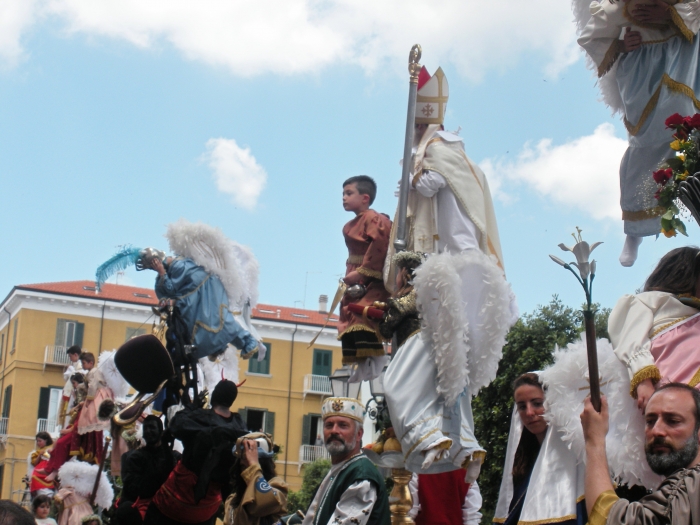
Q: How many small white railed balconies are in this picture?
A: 5